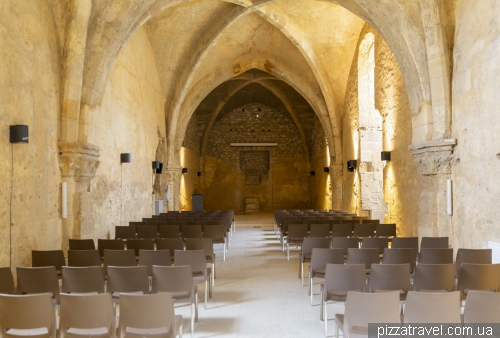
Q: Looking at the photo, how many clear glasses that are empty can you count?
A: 0